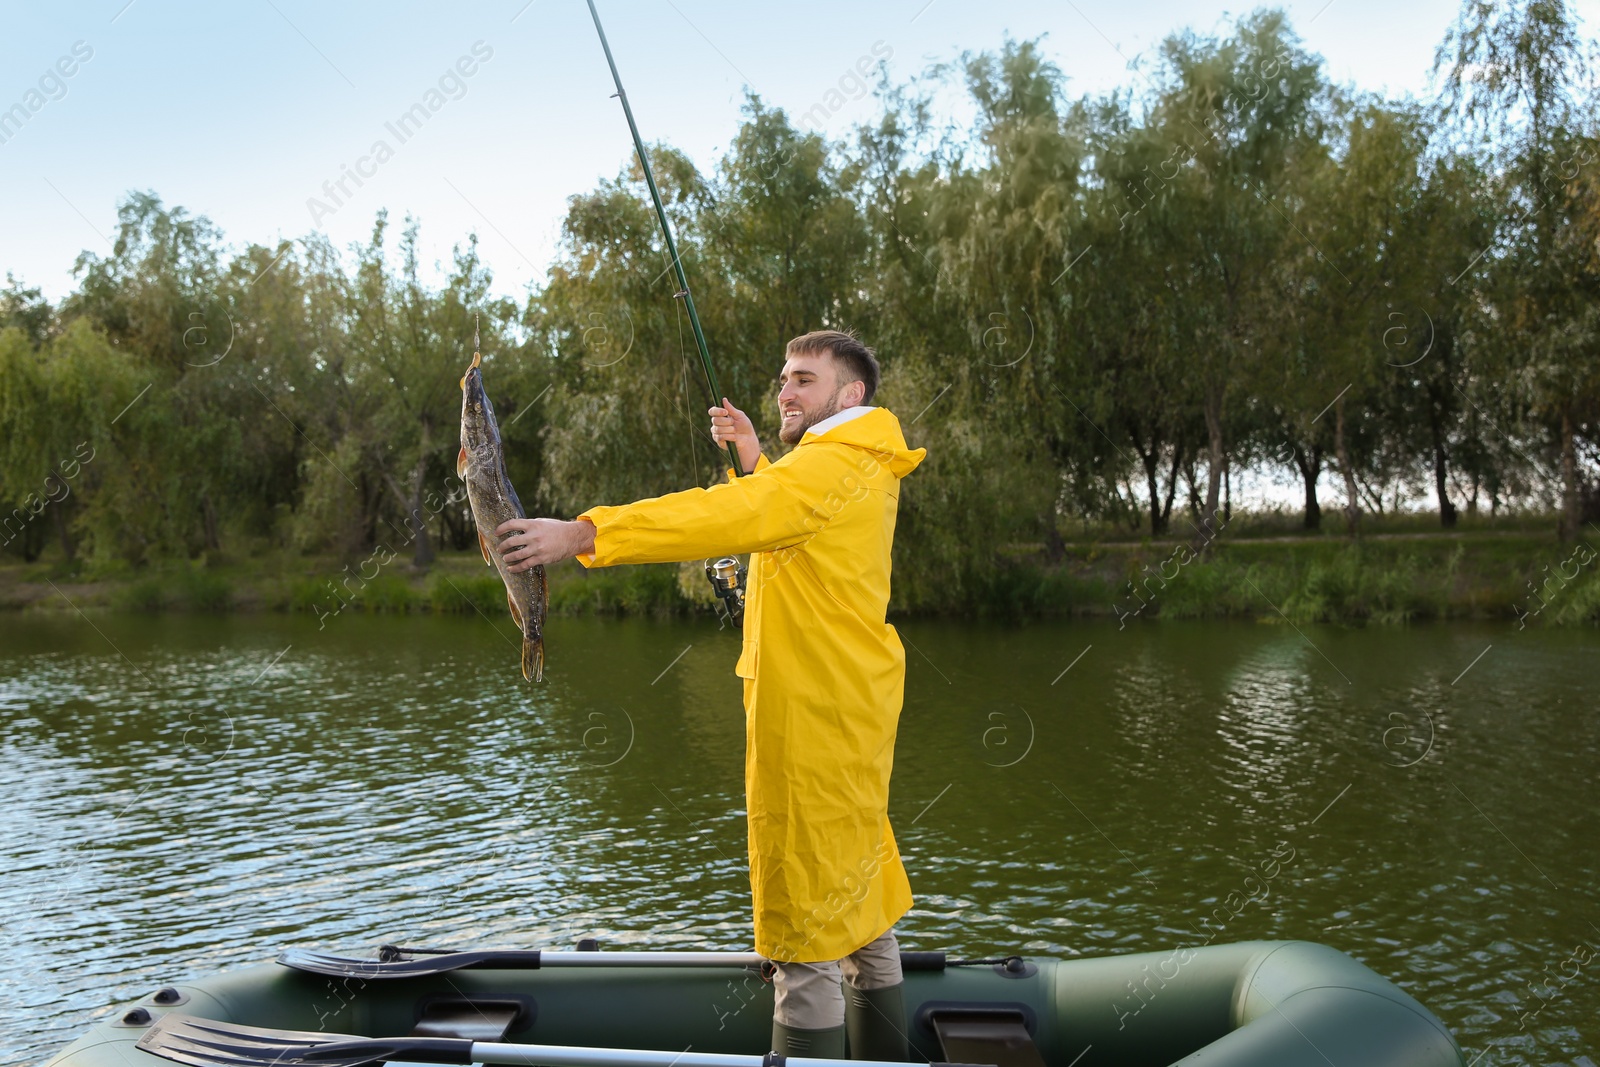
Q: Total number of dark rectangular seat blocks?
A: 2